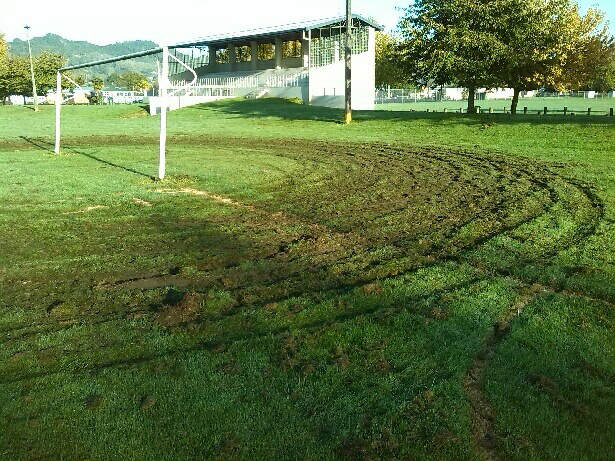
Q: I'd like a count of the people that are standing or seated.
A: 0